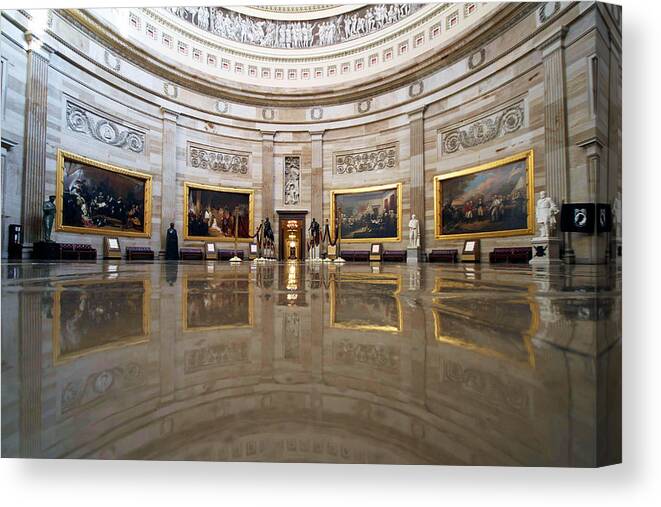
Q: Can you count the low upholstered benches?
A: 8